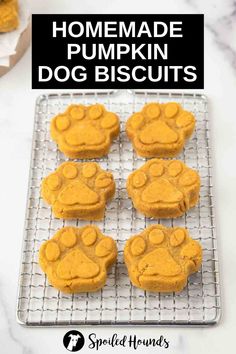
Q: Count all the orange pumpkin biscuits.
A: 6